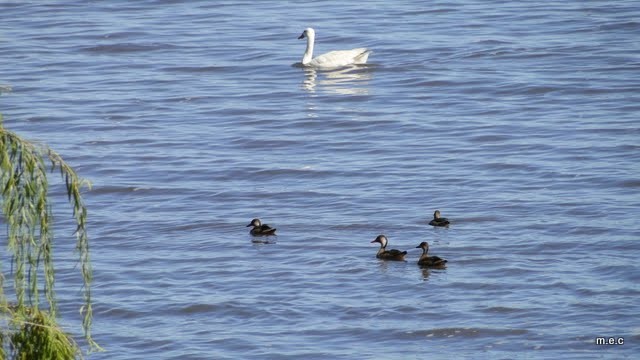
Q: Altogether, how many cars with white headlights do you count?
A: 0